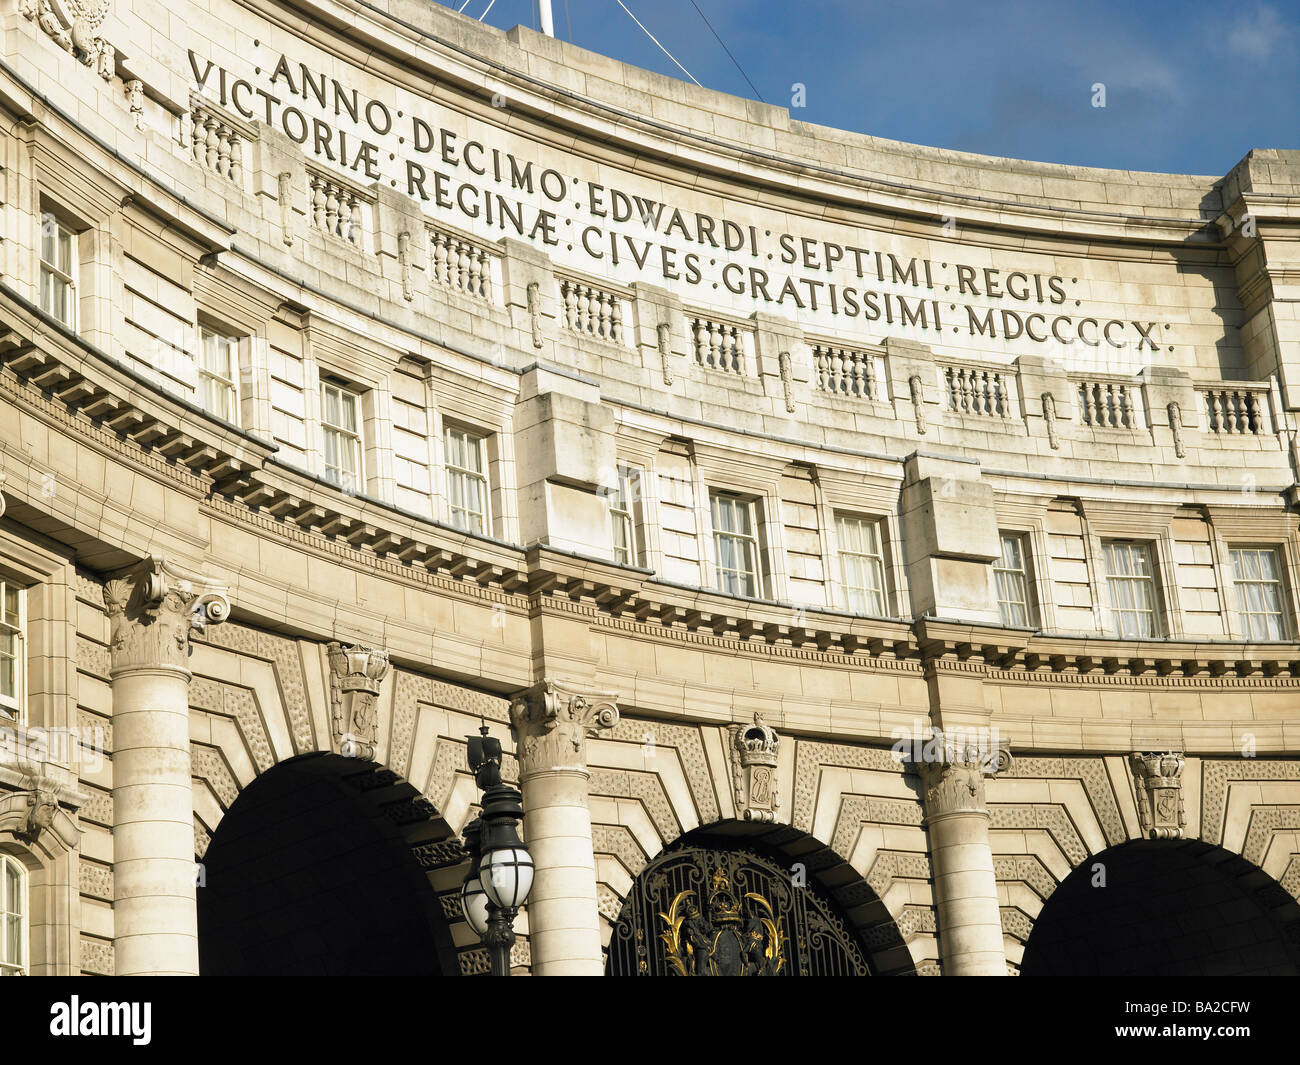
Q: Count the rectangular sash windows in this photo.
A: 11